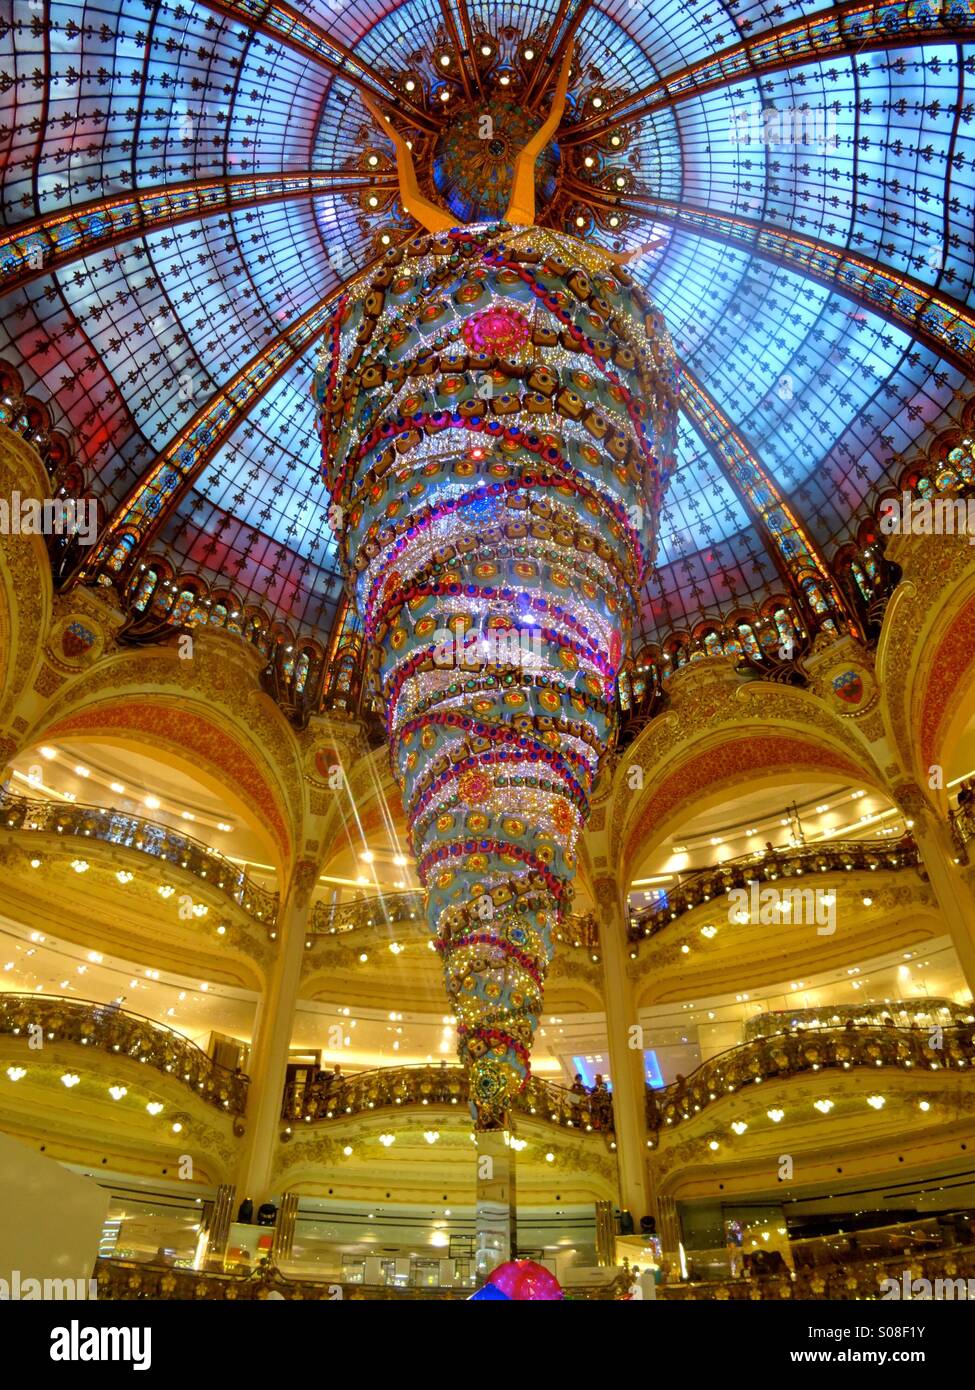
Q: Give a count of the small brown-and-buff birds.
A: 0